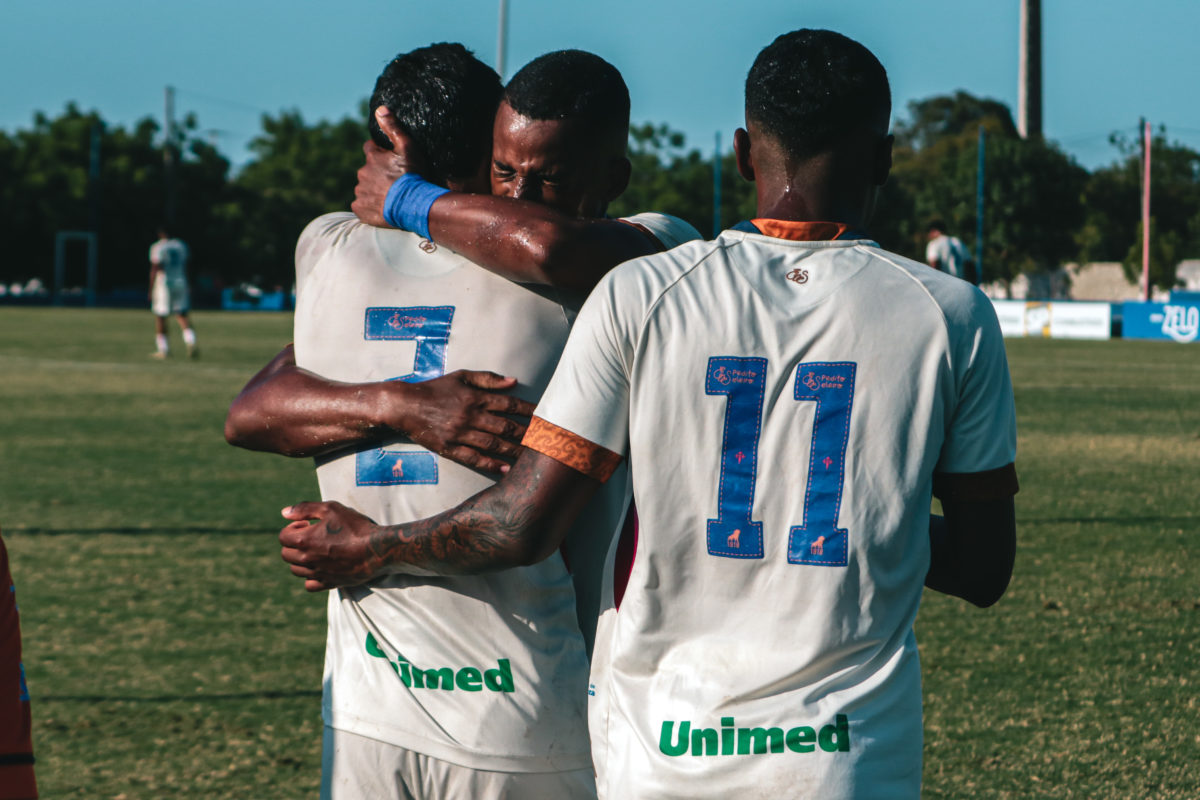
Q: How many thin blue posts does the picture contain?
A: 3